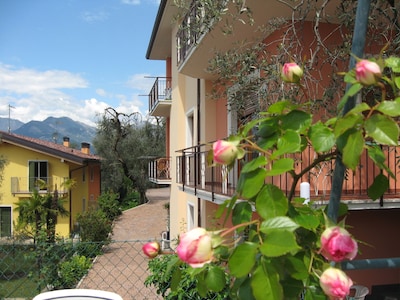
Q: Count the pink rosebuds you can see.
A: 7